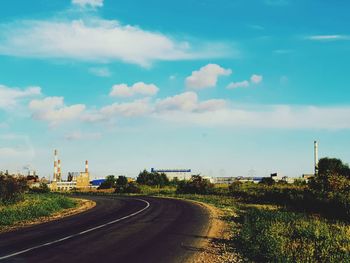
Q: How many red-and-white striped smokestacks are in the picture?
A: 3